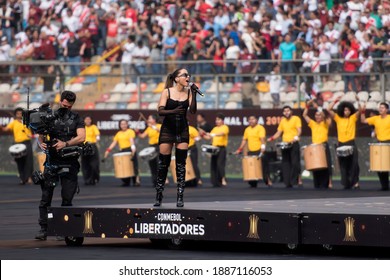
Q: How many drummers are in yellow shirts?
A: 11